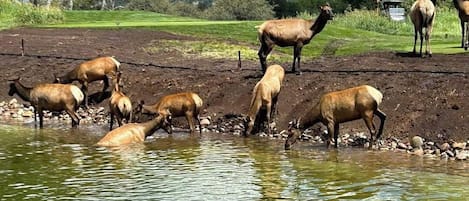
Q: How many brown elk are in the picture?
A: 10